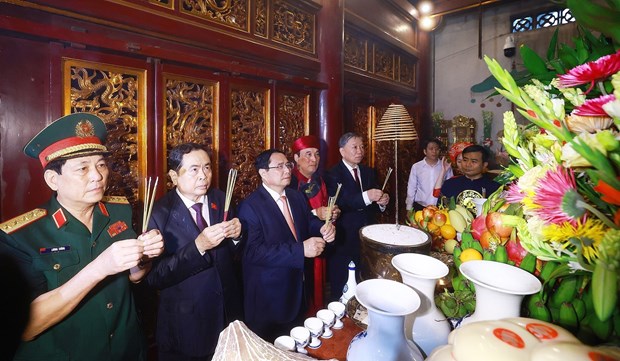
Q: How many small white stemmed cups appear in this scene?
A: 5